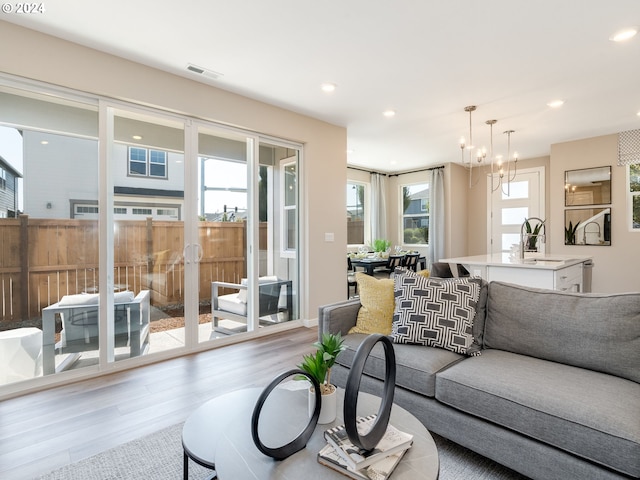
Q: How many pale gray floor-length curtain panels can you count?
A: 2